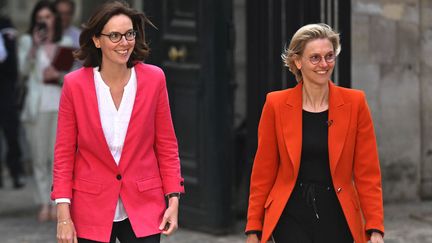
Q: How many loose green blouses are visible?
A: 0